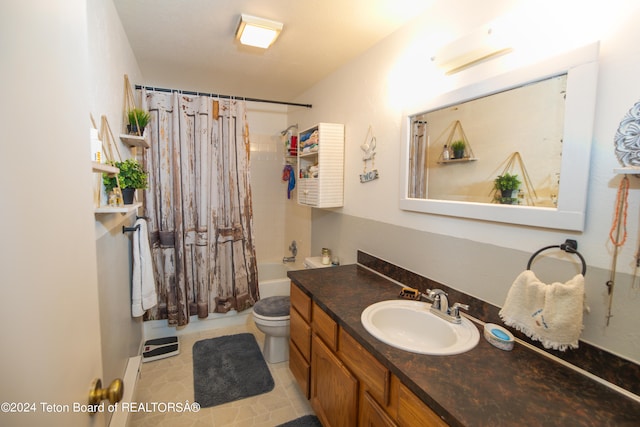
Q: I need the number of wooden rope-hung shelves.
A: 3